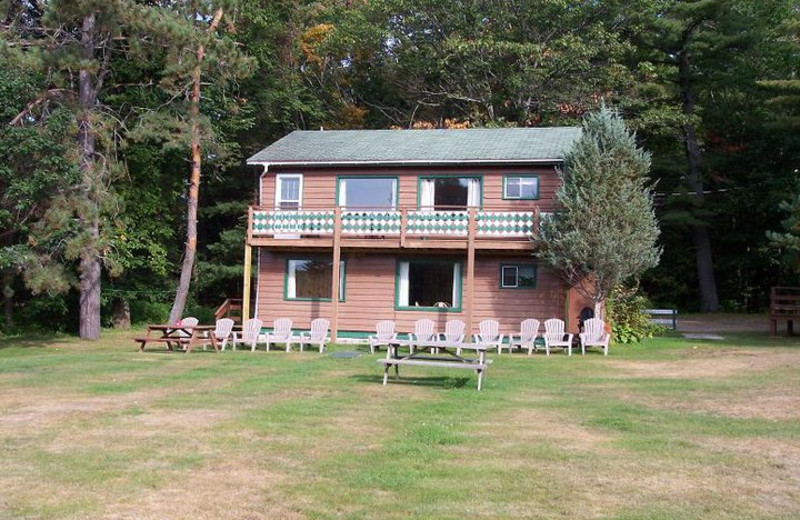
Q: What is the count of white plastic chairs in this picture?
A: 12